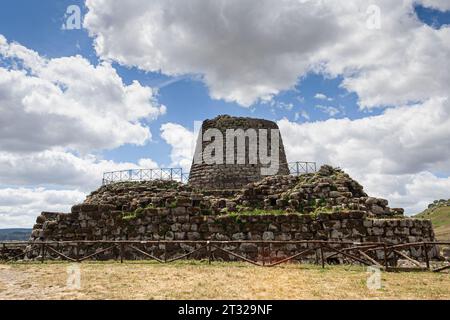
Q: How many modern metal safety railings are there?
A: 2